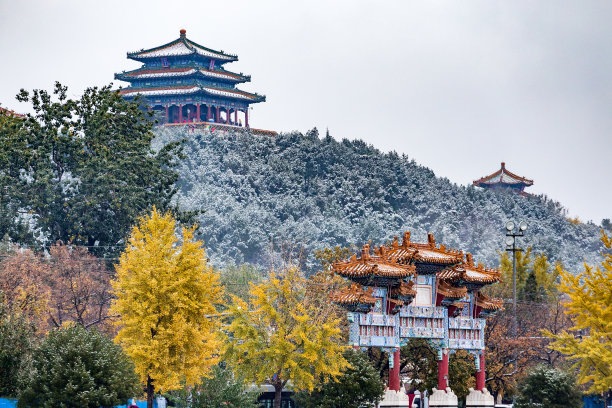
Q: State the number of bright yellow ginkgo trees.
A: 3